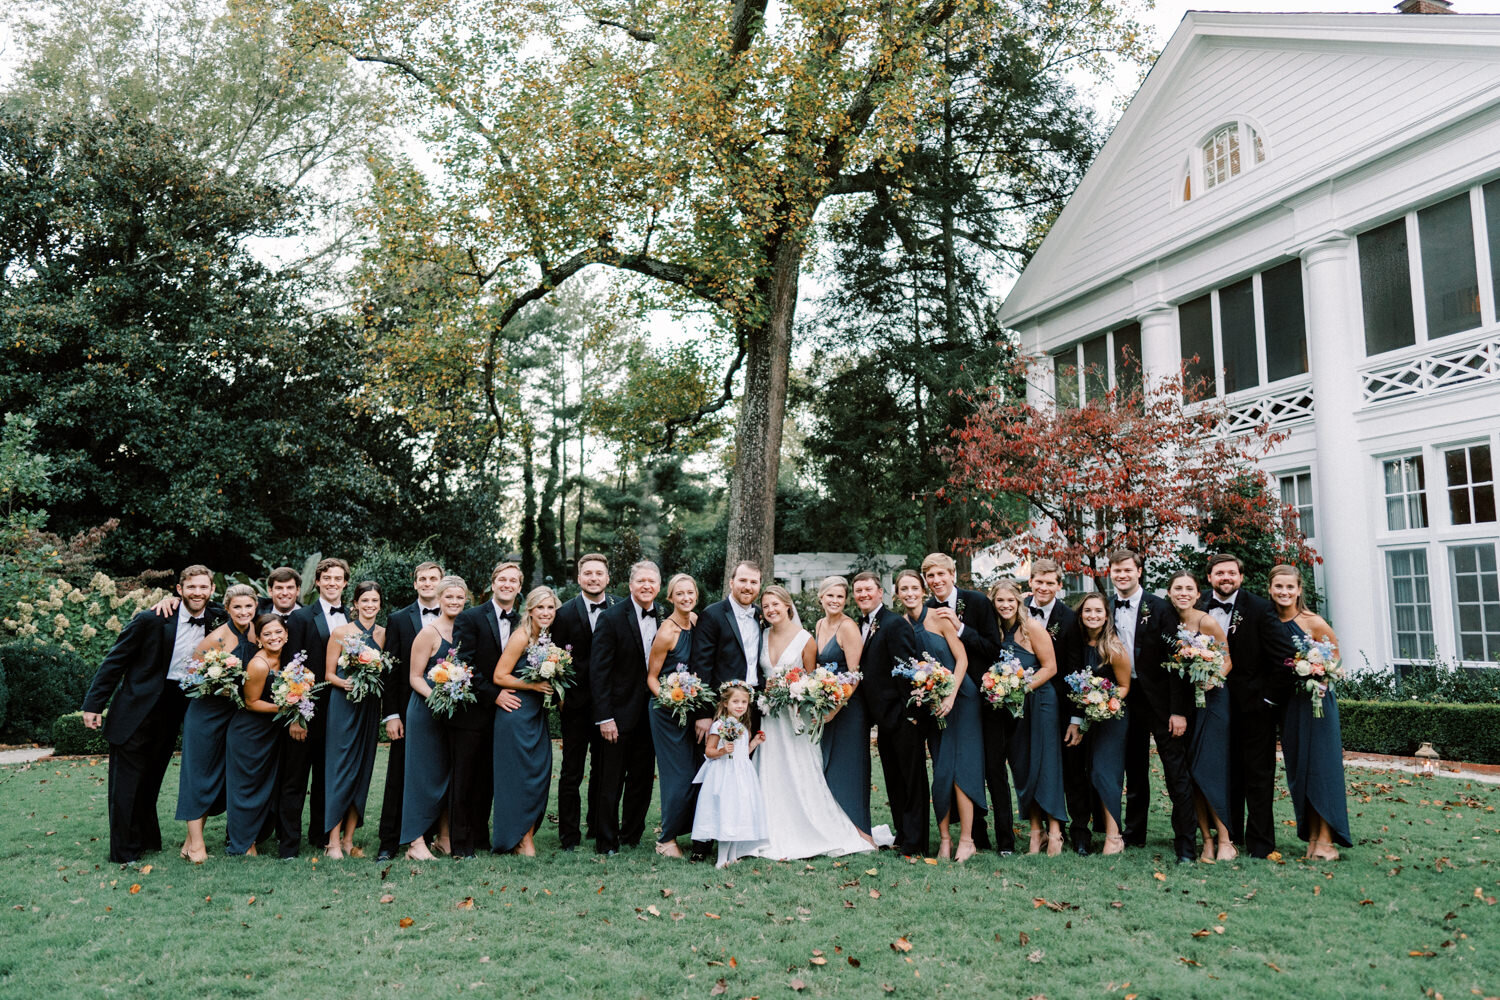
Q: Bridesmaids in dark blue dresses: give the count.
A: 12